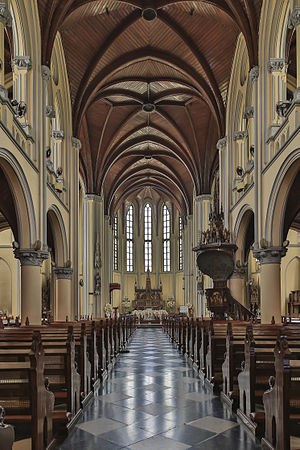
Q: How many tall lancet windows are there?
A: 5